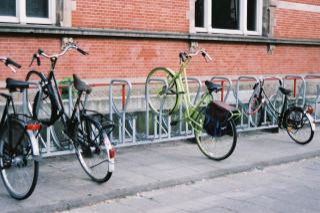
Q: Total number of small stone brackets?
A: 3